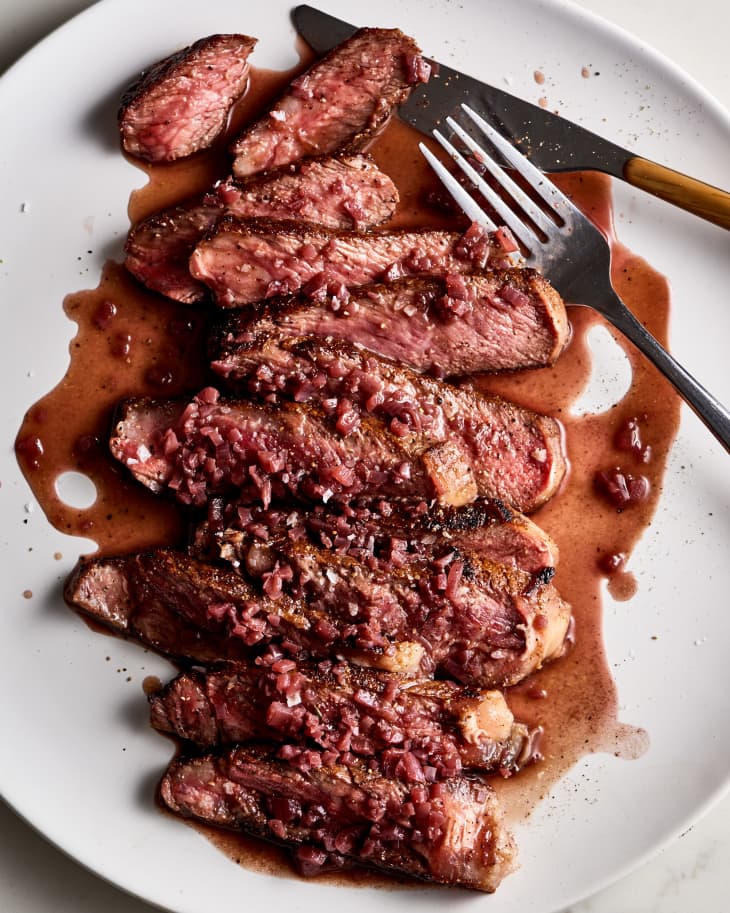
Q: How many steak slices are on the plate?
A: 12